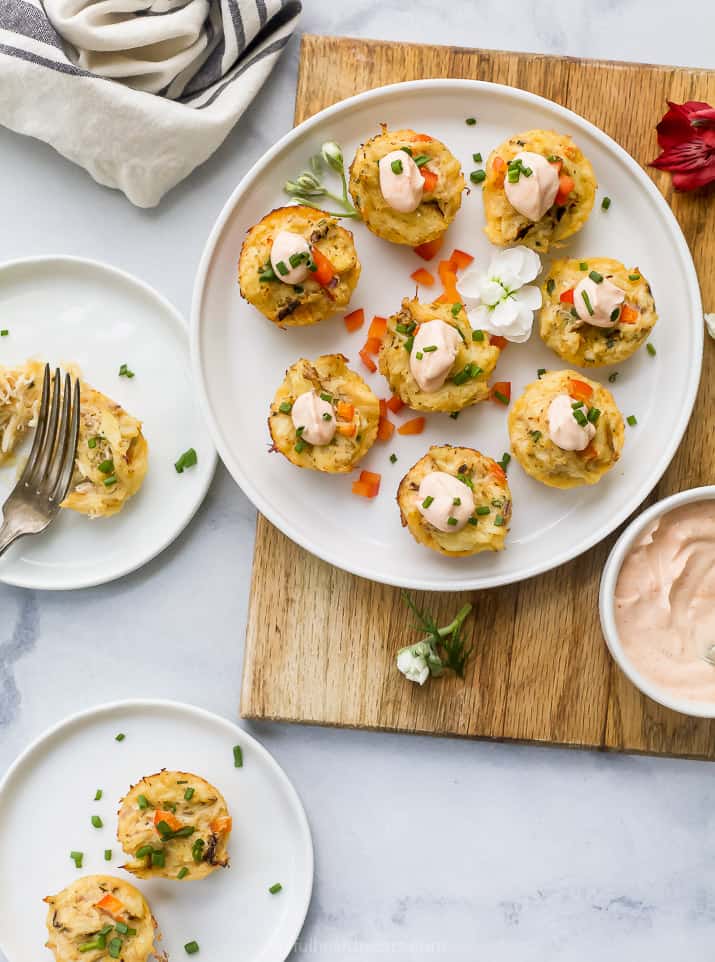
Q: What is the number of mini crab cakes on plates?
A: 11